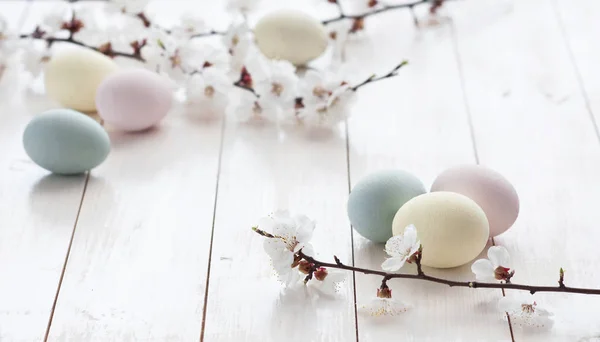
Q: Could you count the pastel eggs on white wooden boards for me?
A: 7